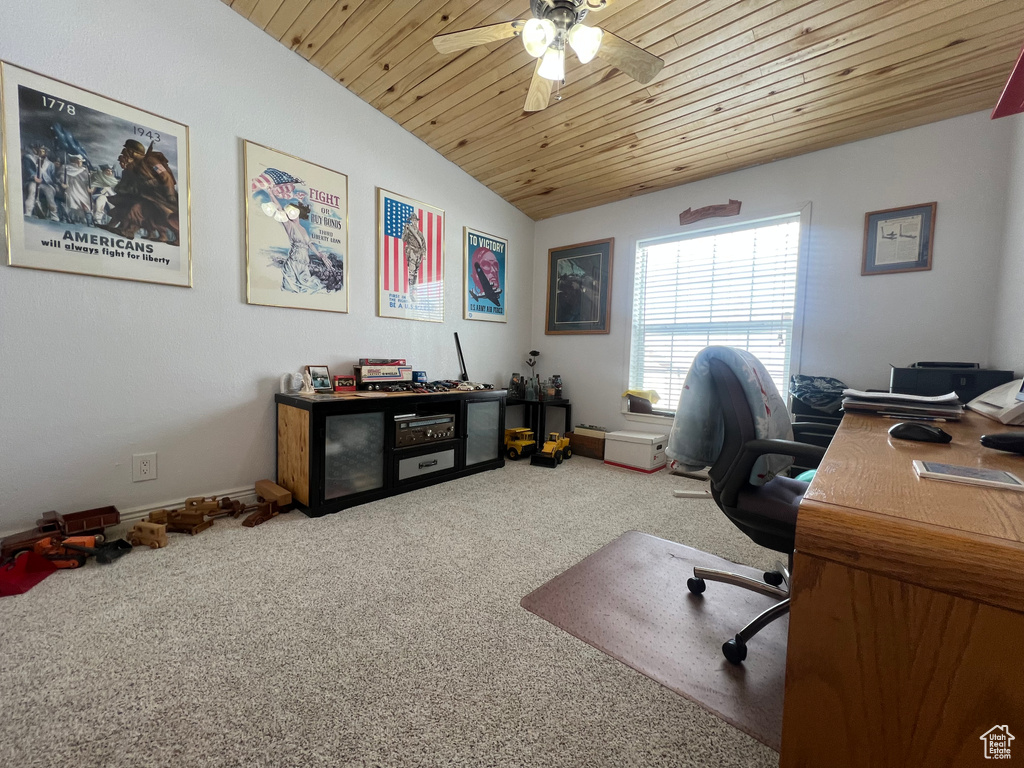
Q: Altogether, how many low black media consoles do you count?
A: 1